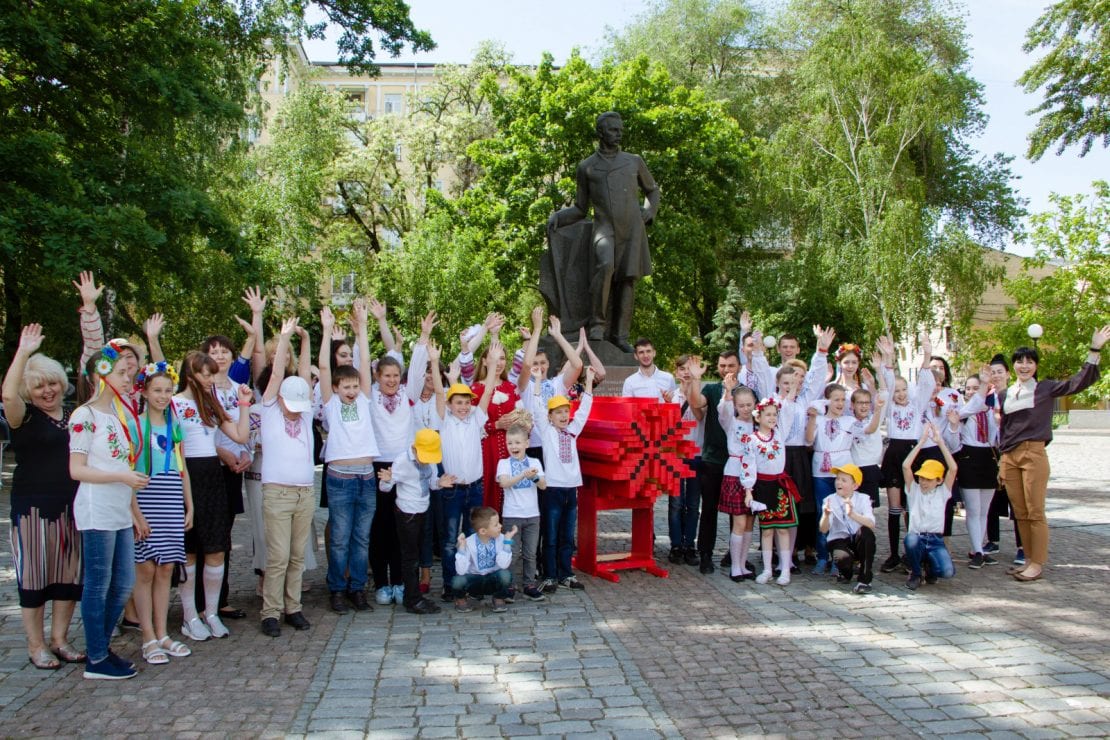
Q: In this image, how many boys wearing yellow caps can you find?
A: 5